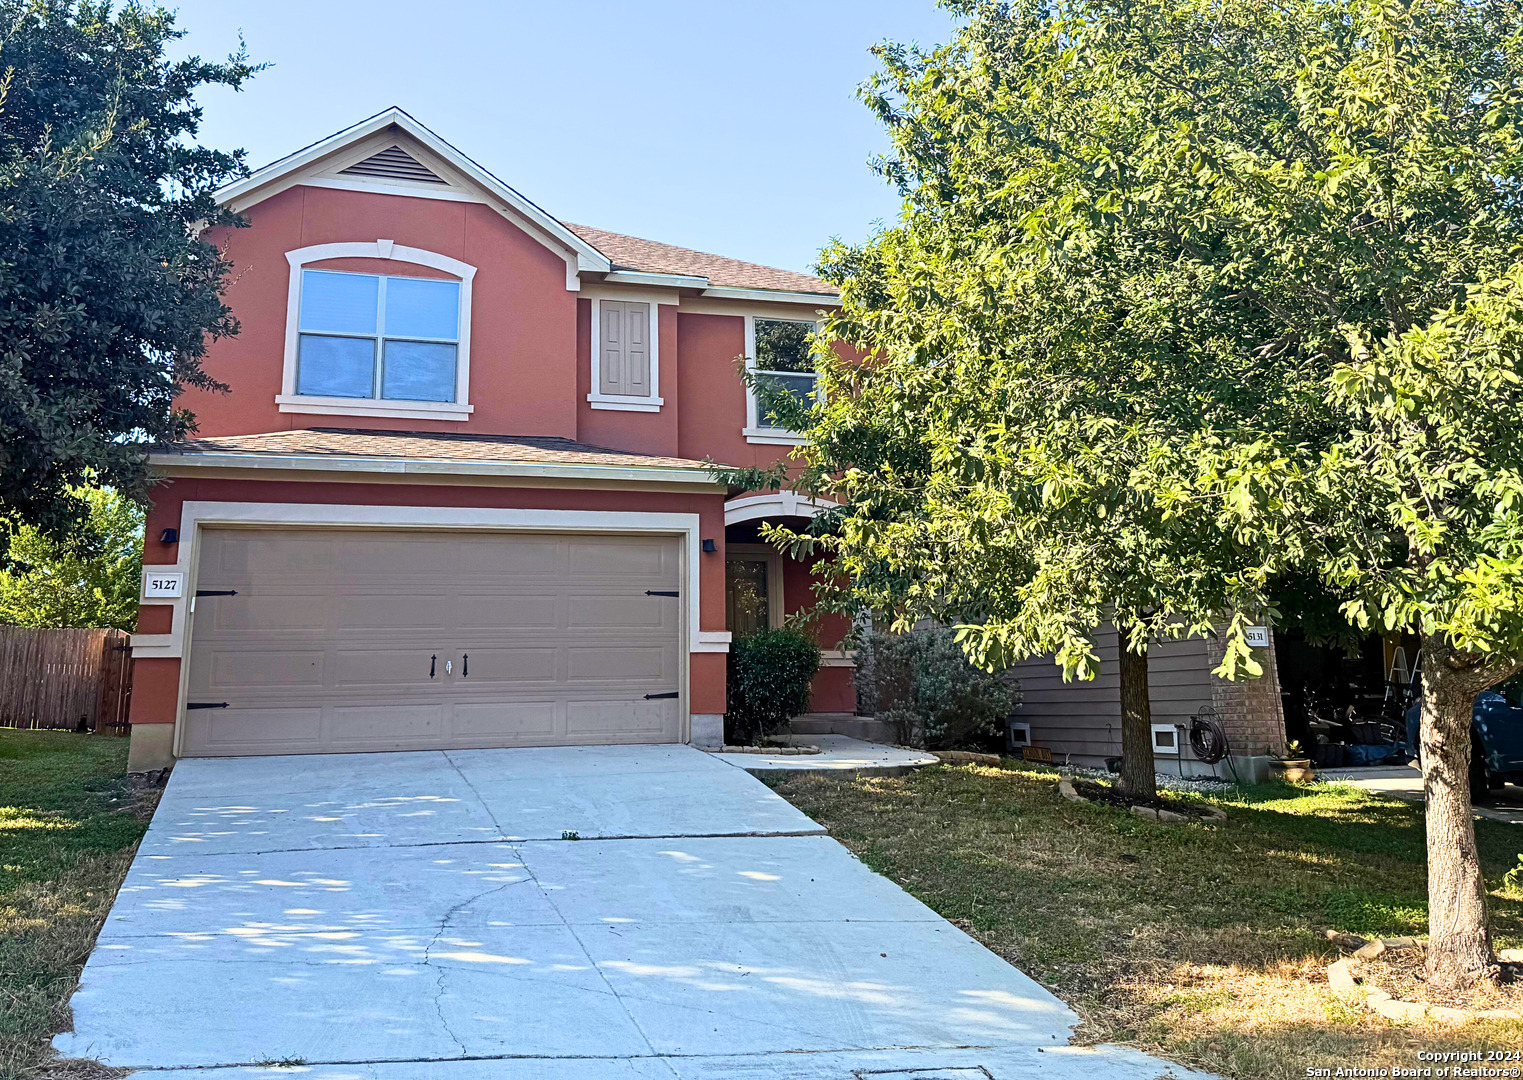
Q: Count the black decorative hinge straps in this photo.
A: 4